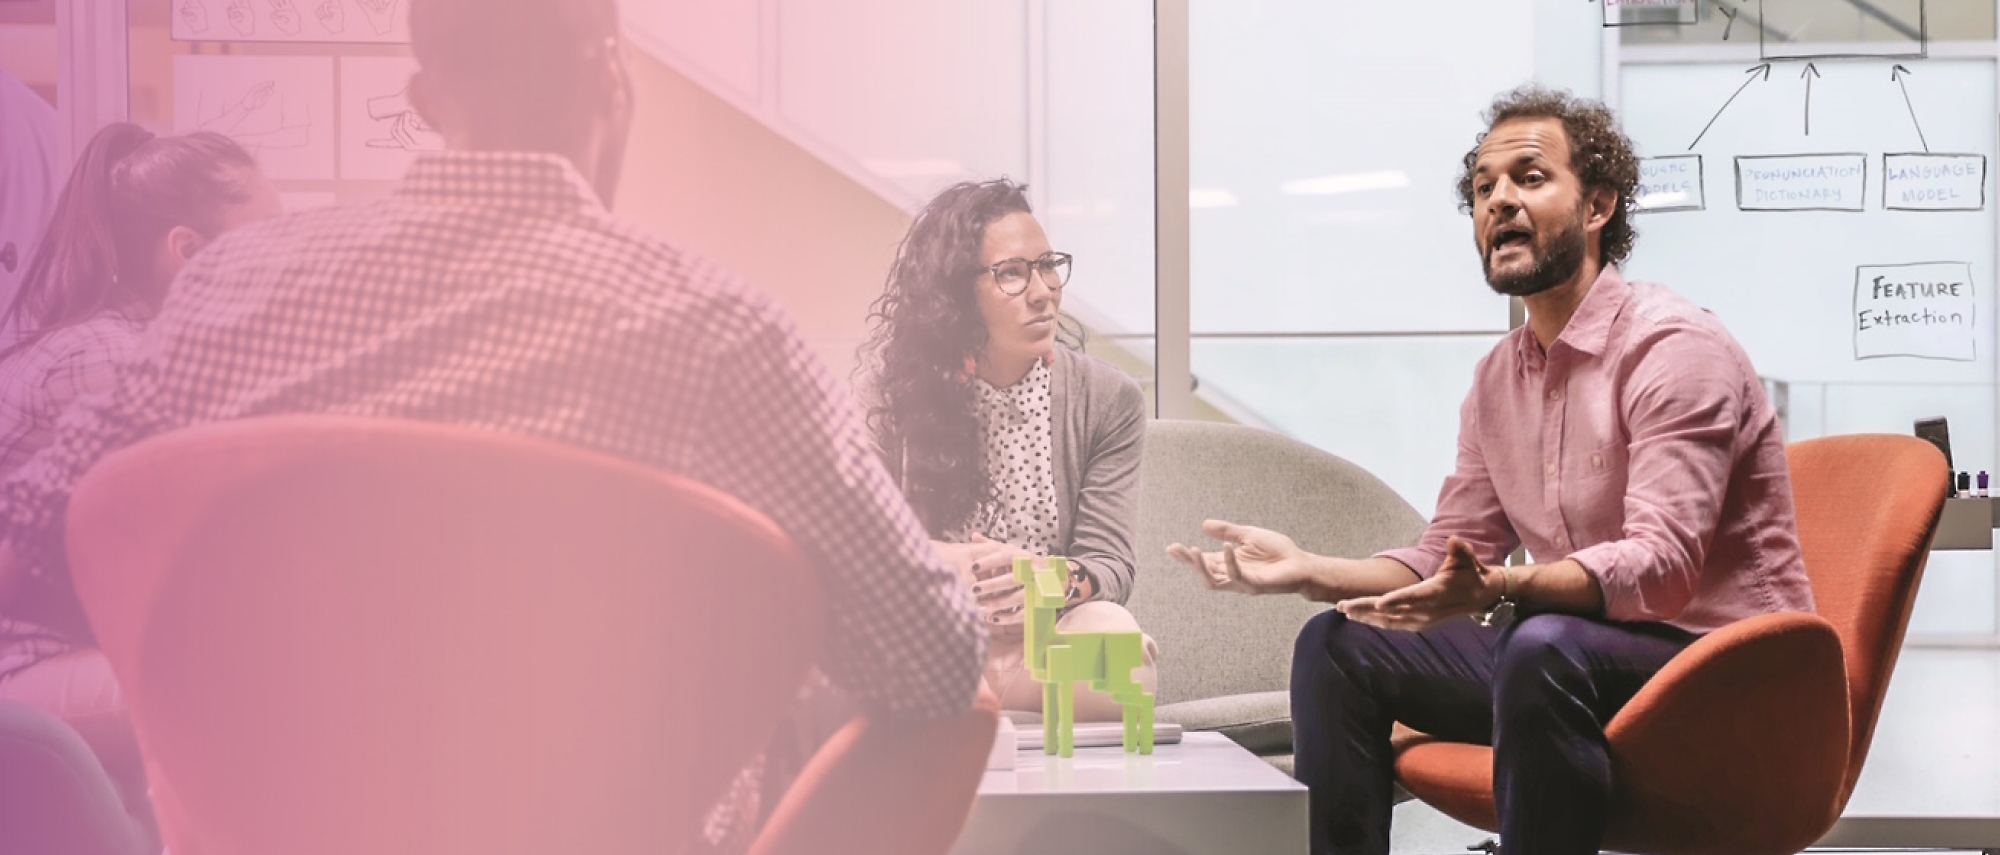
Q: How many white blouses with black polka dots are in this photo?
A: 1